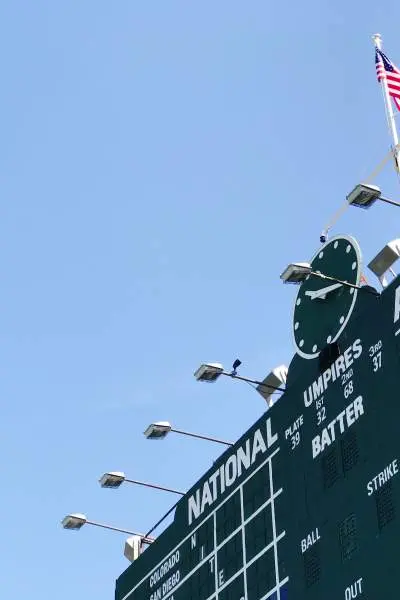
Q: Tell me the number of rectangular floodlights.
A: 6